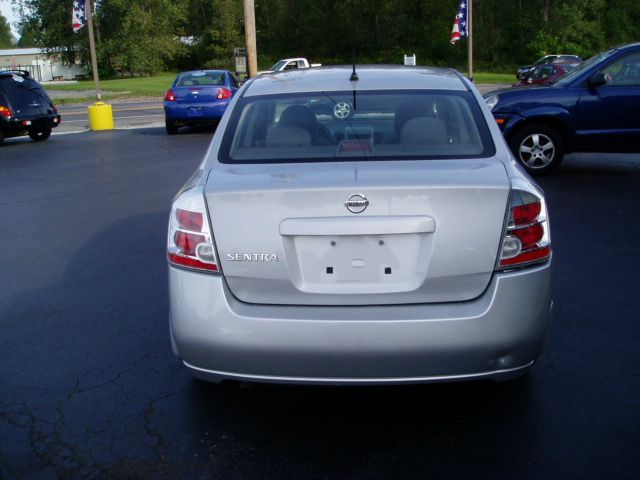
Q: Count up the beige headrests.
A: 2